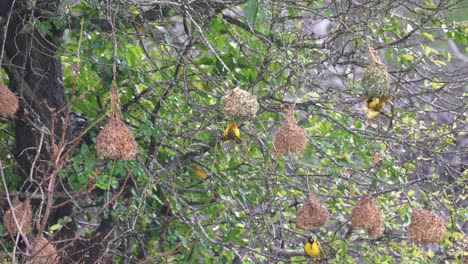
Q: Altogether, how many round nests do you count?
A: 10